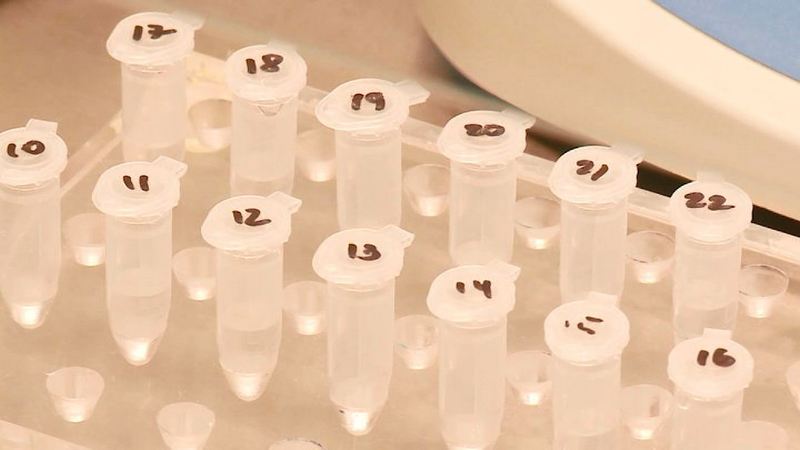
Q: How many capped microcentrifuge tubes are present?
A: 13